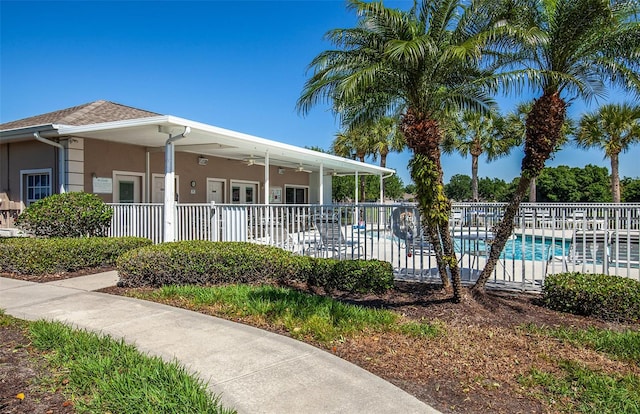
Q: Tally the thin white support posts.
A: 5